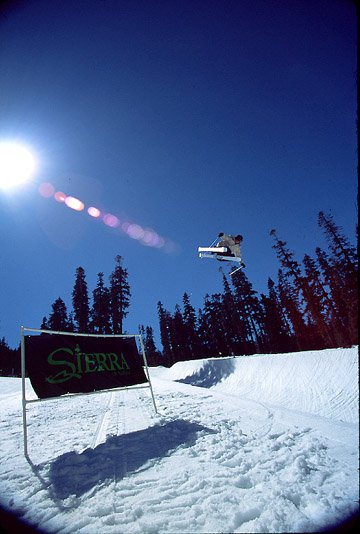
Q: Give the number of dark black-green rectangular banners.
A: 1